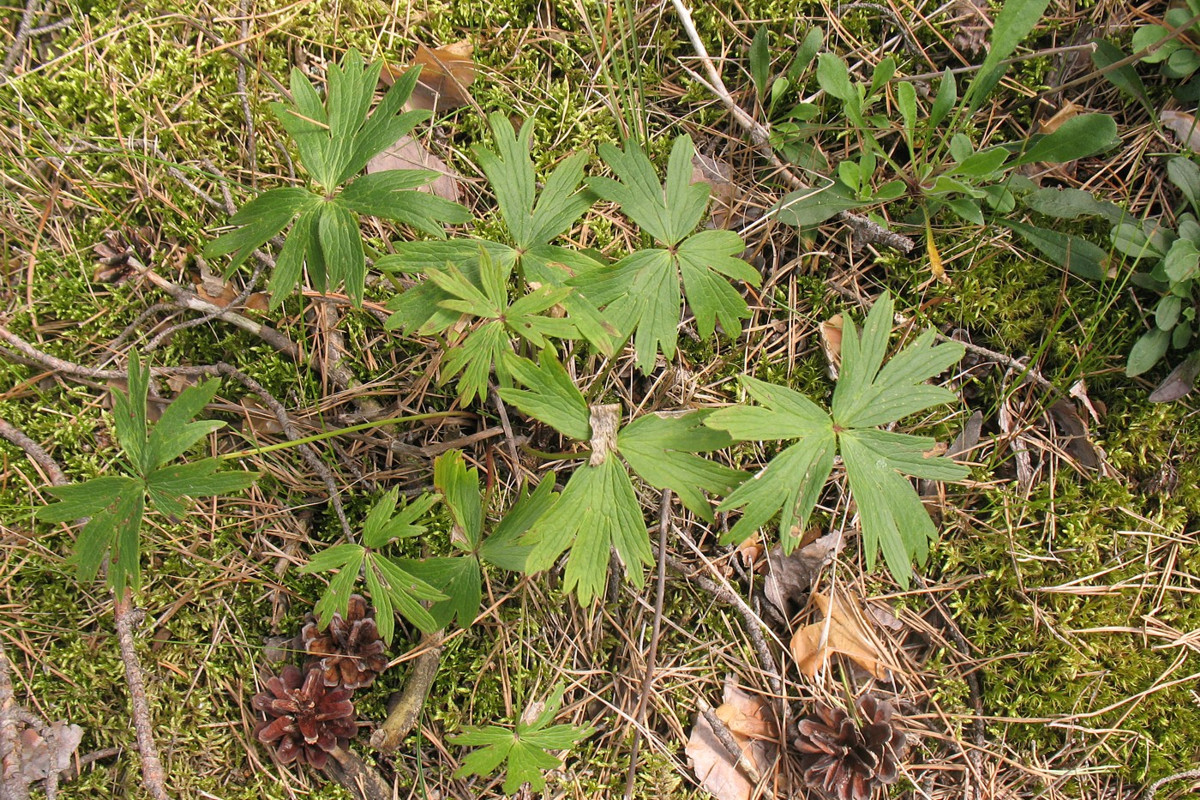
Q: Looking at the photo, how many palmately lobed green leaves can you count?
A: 10